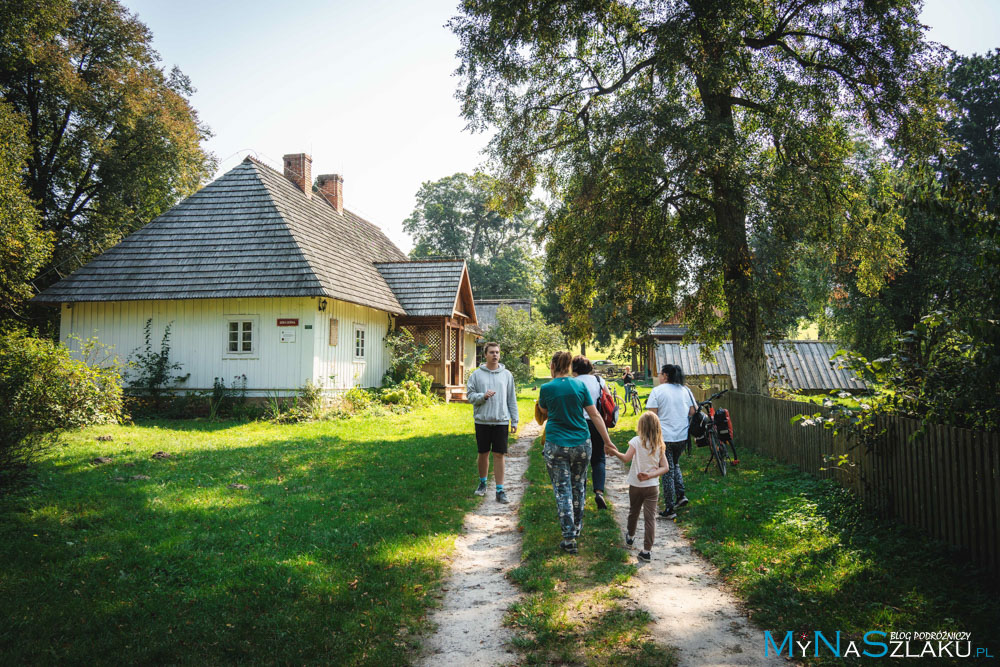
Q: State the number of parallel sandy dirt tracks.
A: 2